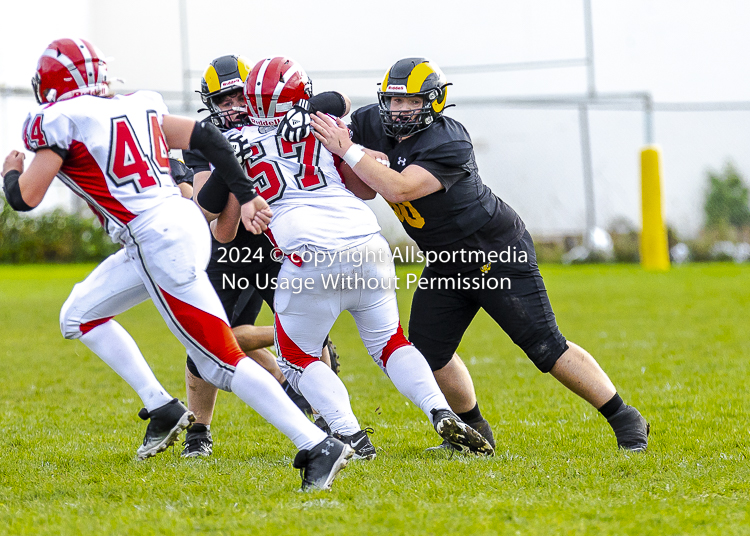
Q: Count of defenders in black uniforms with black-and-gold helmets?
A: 2